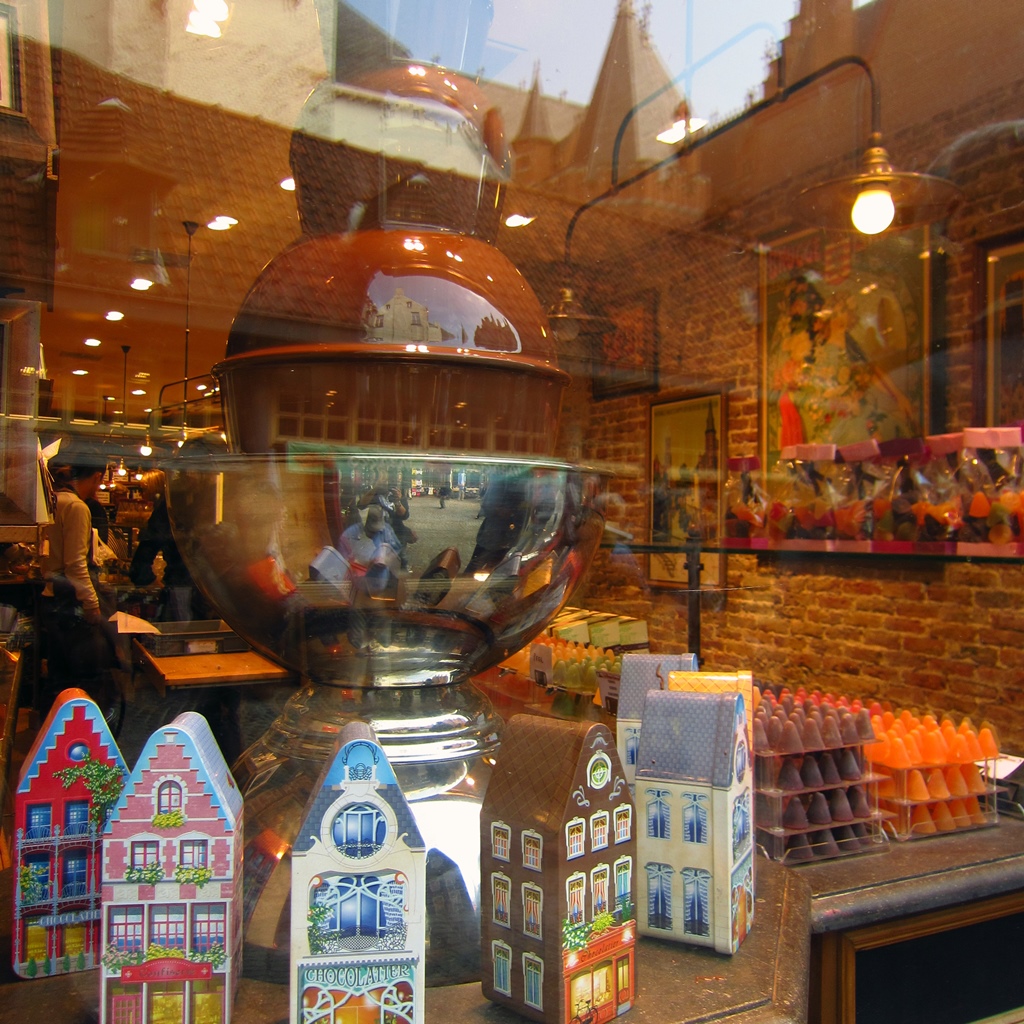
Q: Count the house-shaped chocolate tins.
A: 7